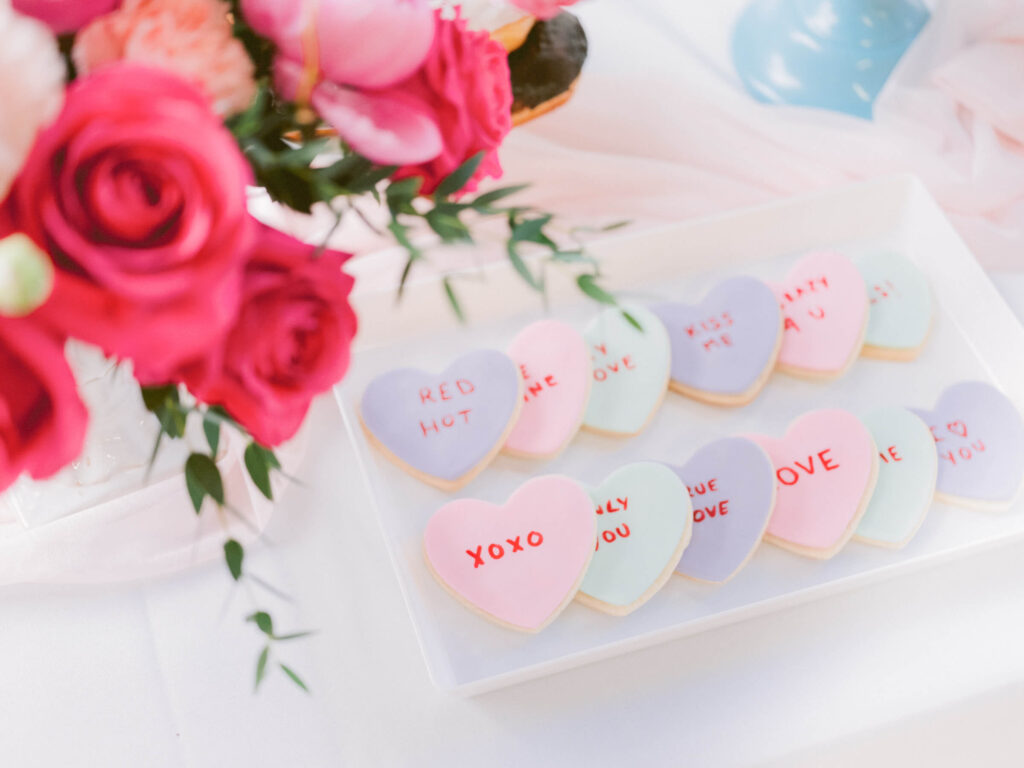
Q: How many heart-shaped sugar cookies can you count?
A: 12